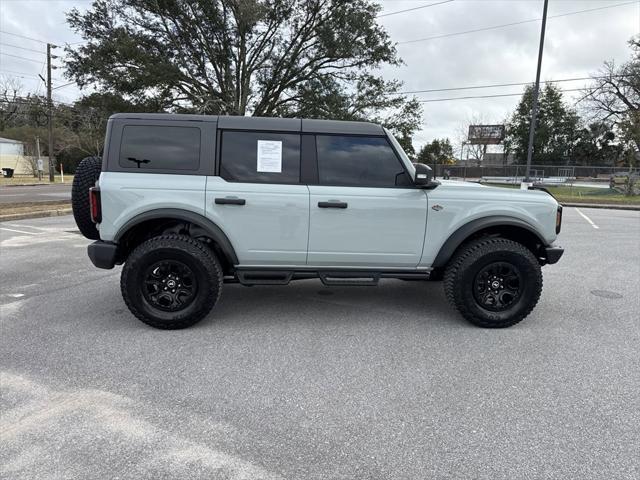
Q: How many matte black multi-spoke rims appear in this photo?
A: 2